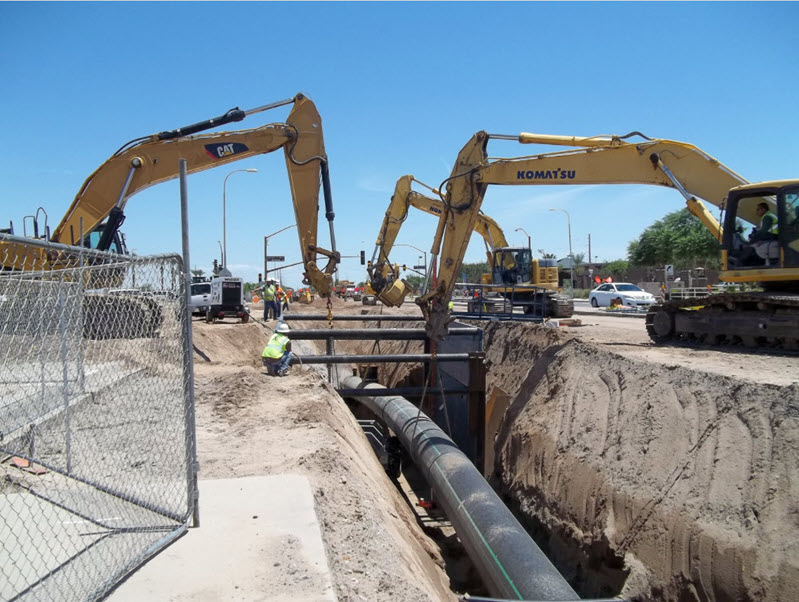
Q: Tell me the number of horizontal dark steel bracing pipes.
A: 4